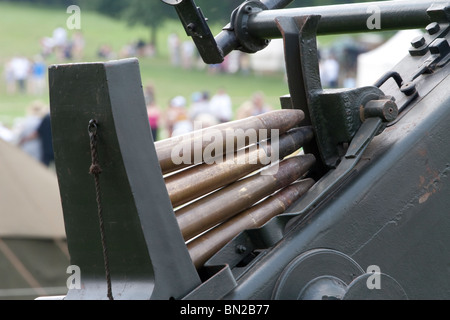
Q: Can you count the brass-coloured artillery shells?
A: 4